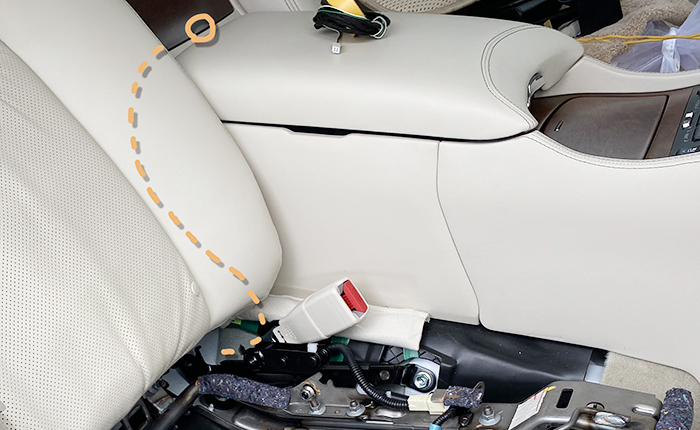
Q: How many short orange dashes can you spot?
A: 15